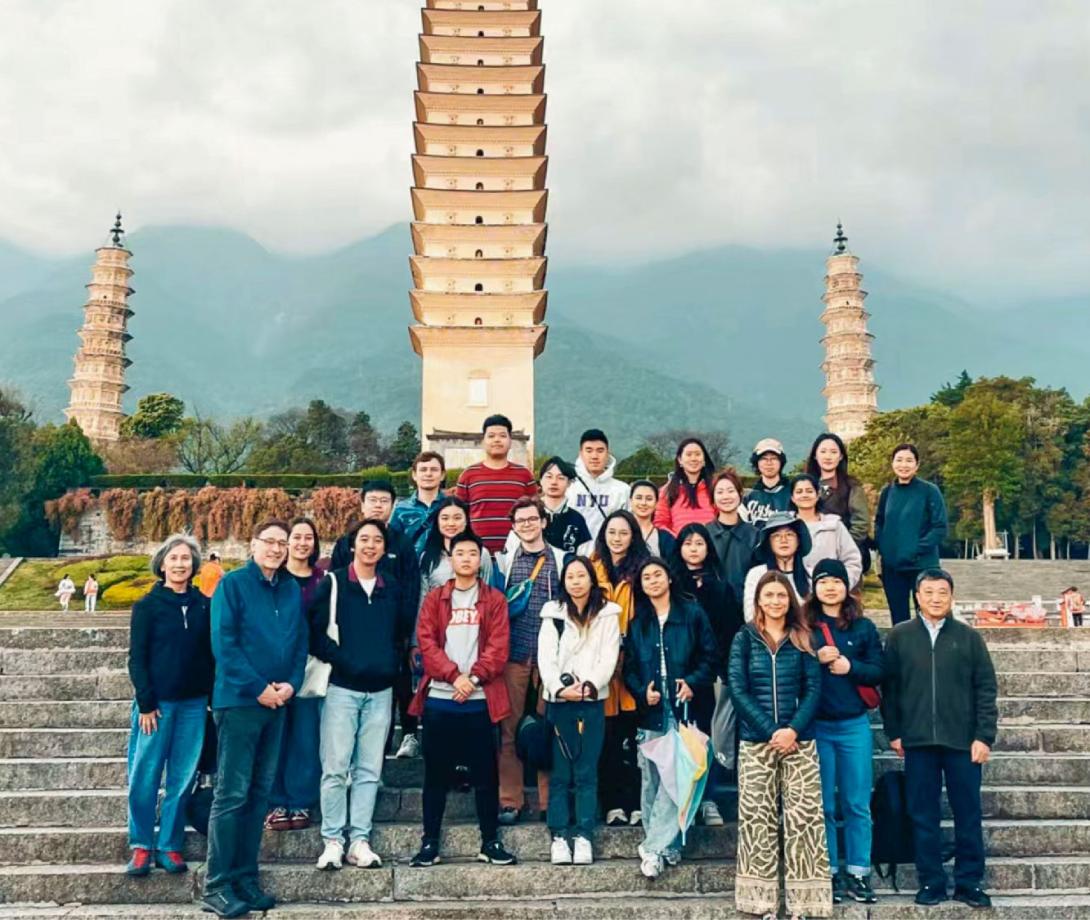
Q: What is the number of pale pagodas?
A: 3